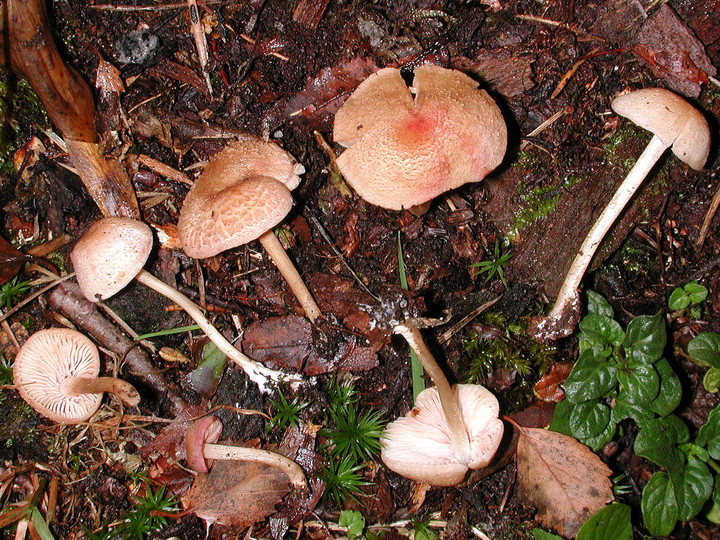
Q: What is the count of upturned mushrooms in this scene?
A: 2